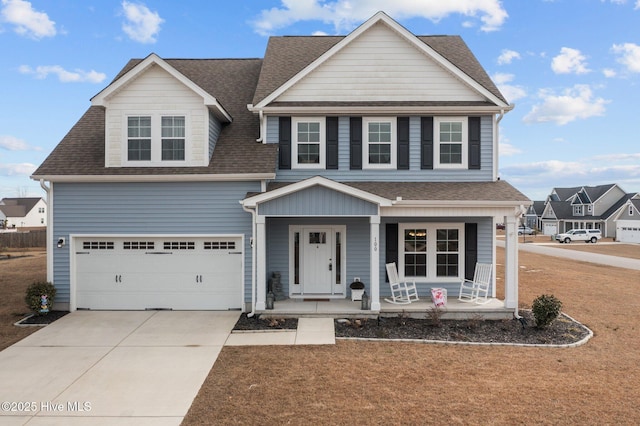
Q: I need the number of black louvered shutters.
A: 8